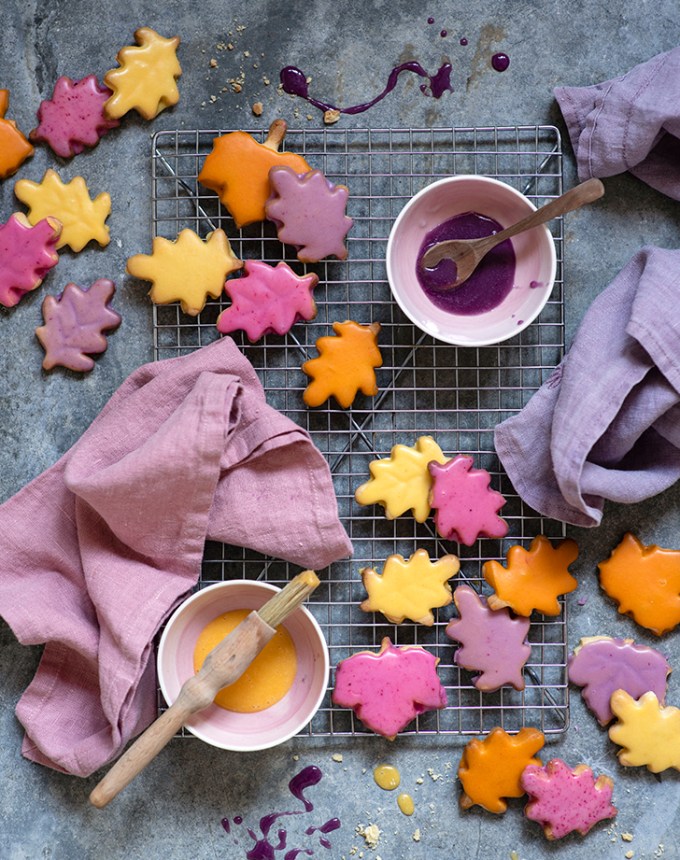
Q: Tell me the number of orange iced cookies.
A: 6